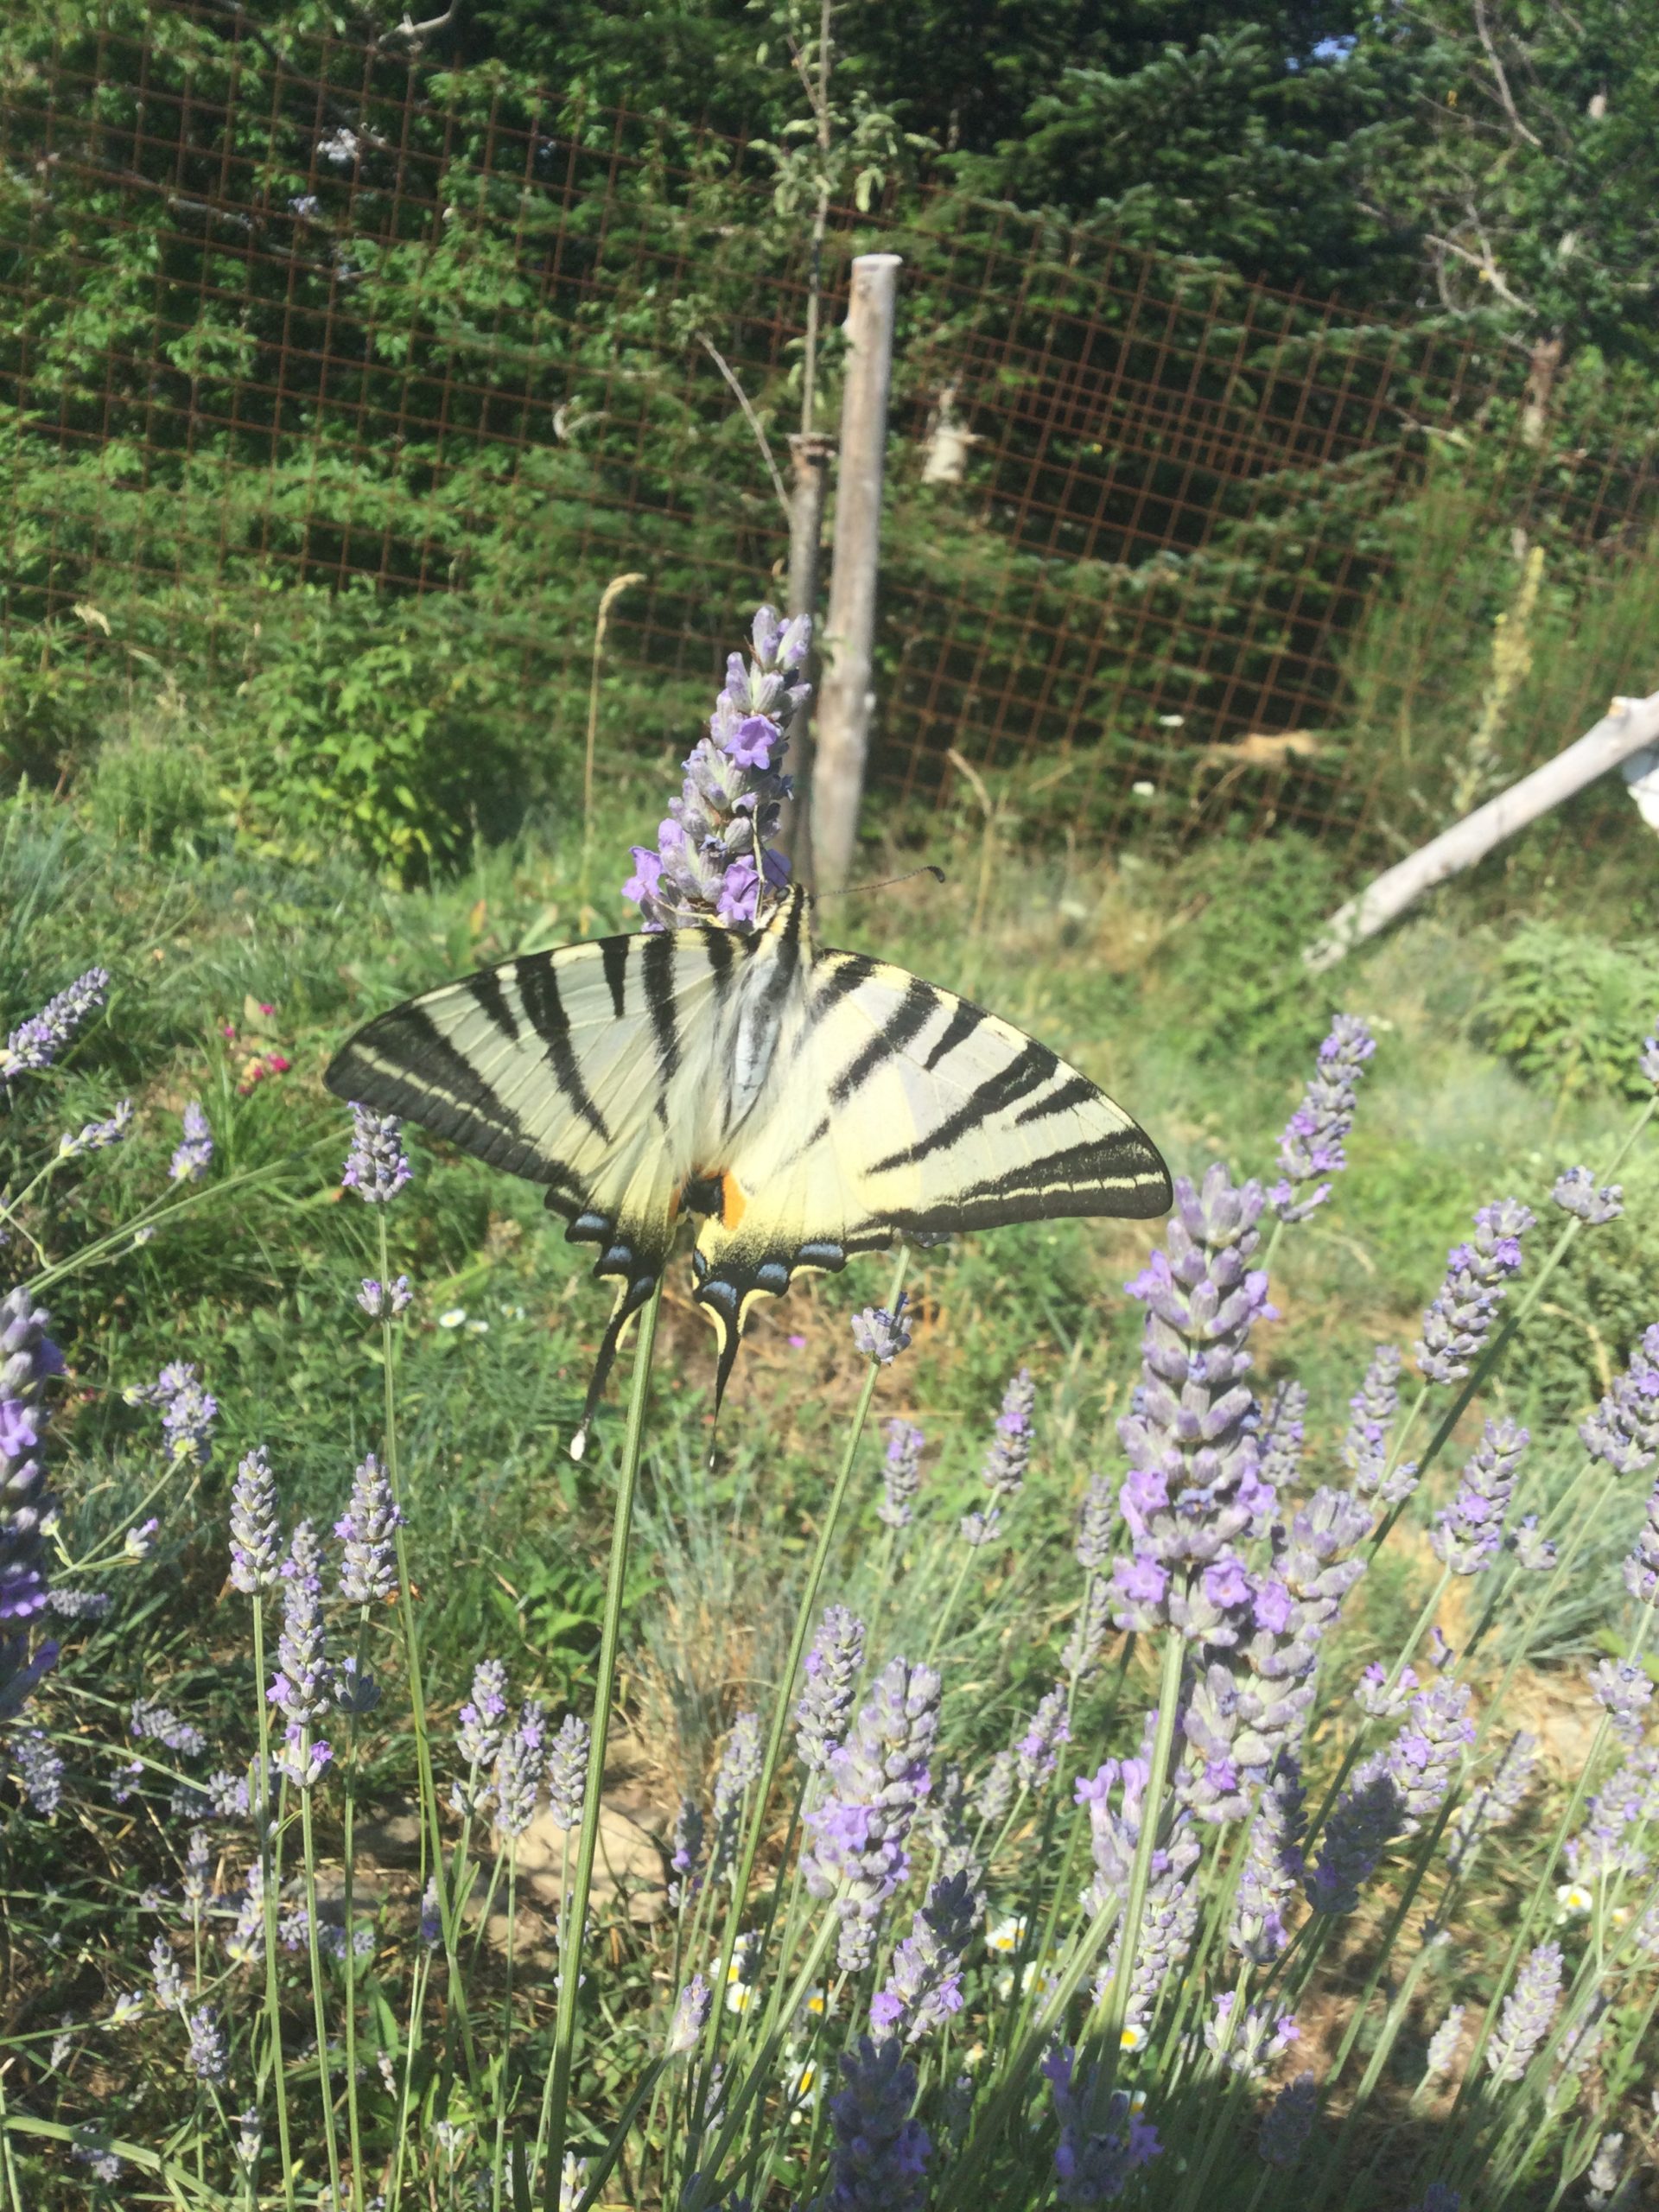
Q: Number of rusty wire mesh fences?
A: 1